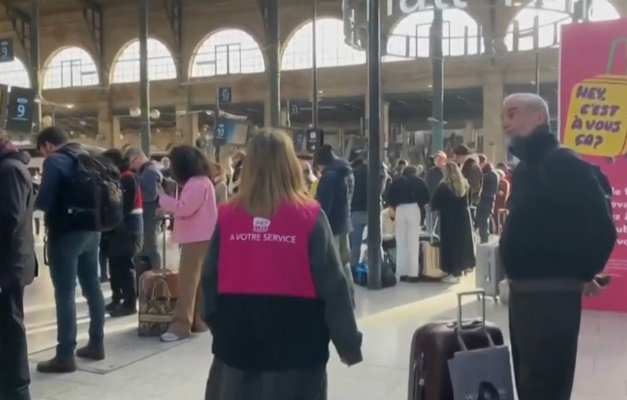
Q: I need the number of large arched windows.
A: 7